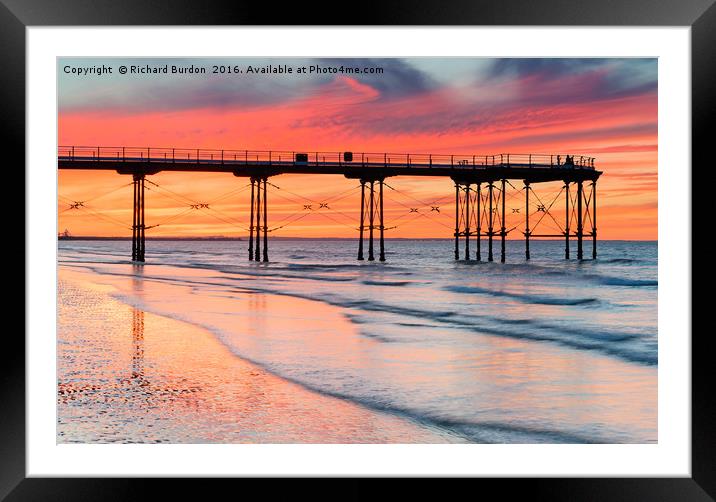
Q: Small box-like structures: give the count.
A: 2